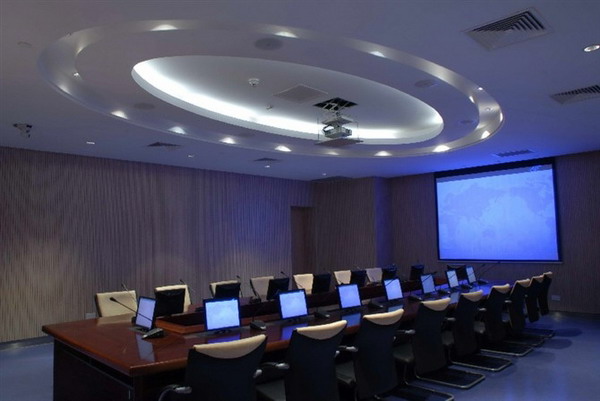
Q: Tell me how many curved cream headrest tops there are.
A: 9